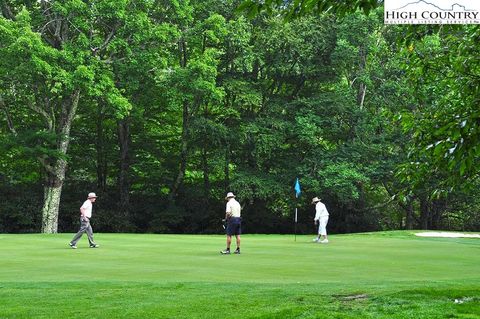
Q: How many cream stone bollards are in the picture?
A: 0